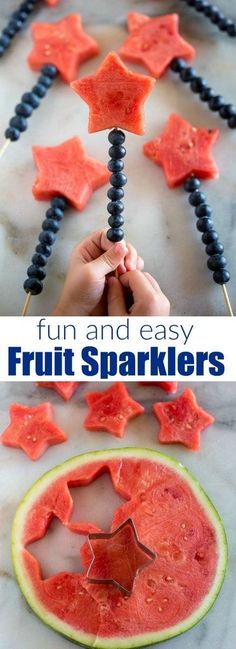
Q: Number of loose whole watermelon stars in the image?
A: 3